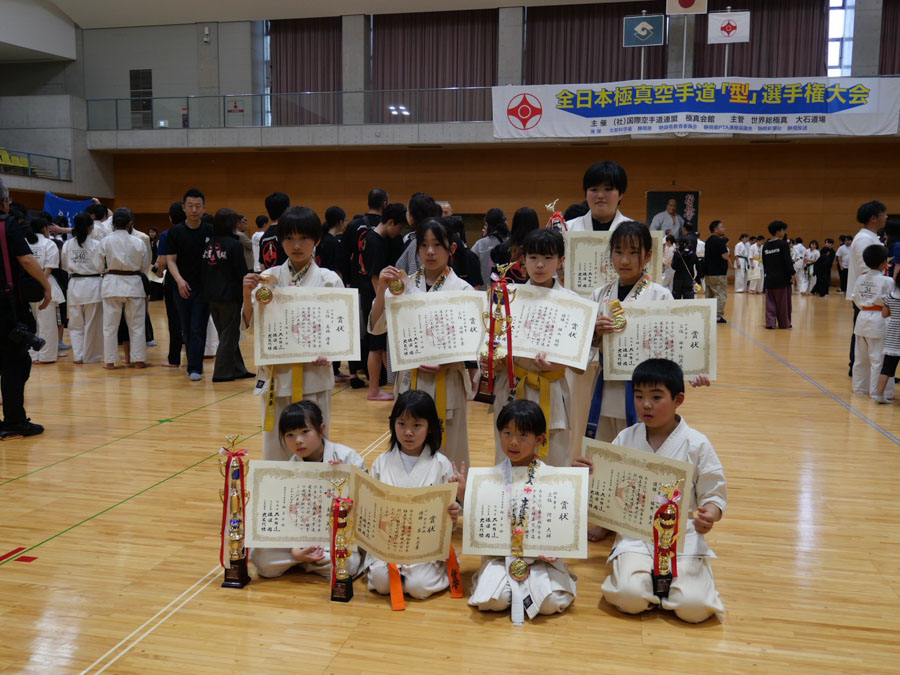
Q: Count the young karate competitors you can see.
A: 9